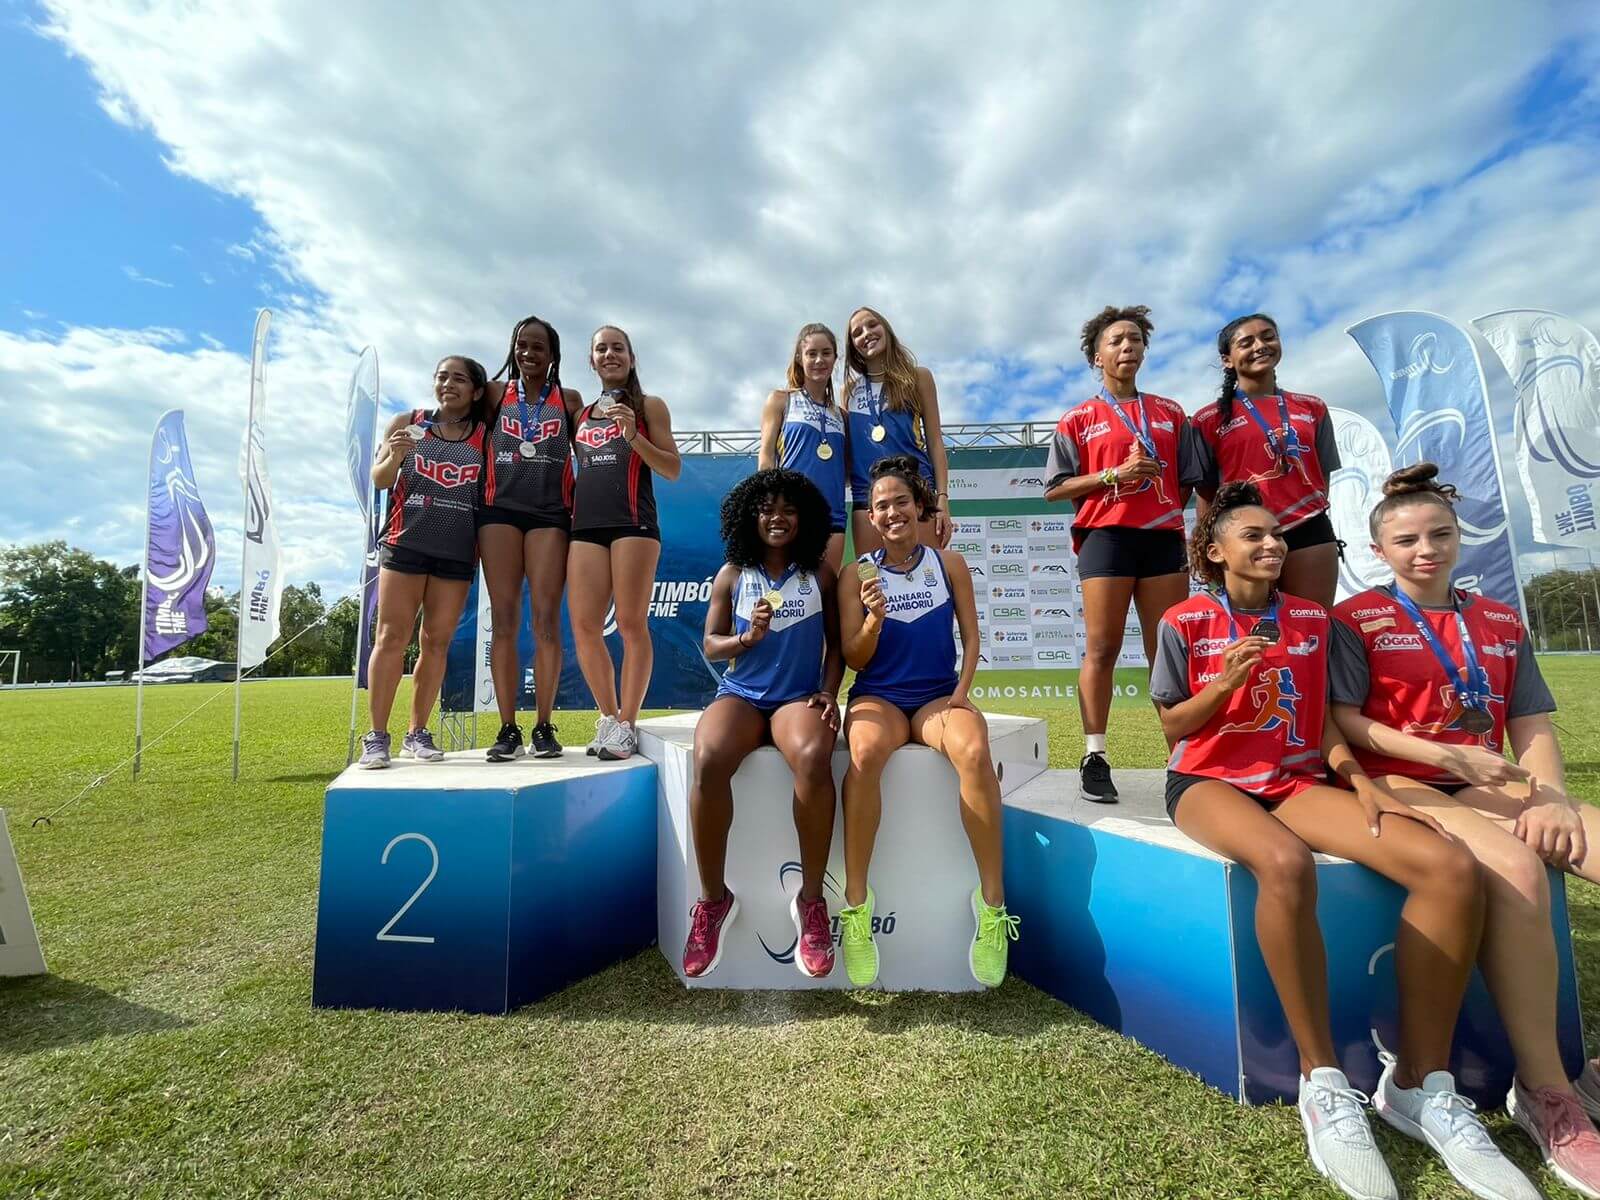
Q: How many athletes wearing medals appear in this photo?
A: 11